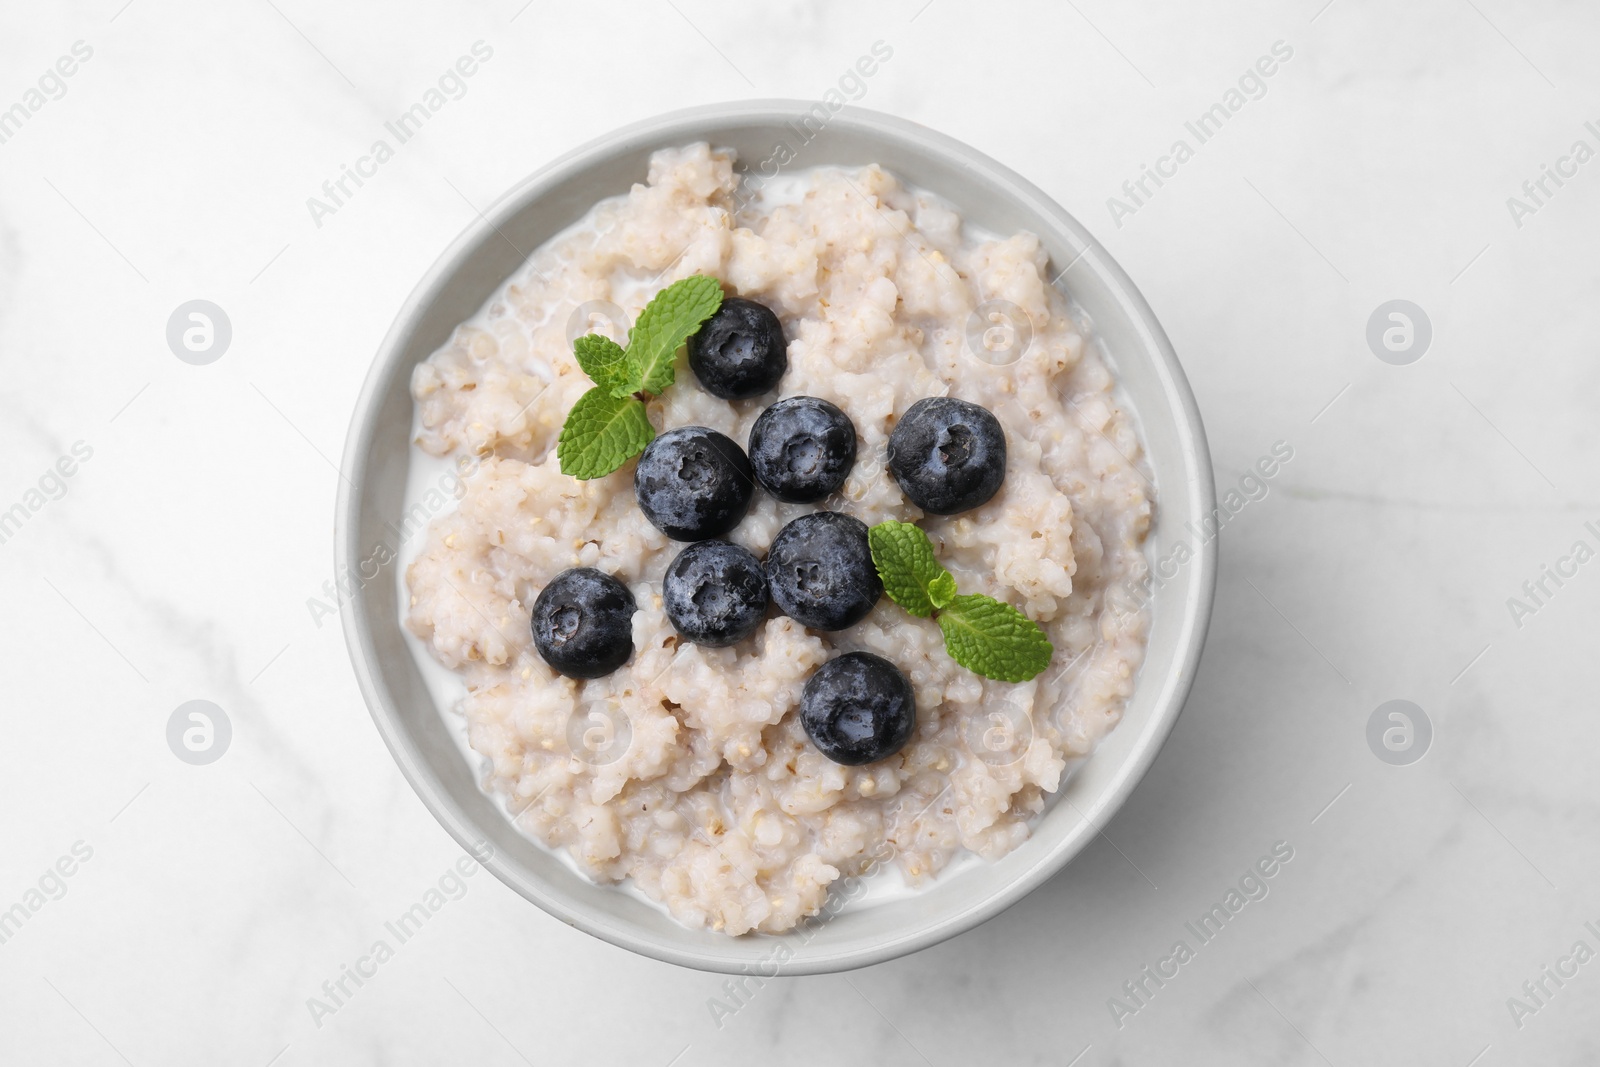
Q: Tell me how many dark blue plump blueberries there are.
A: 8